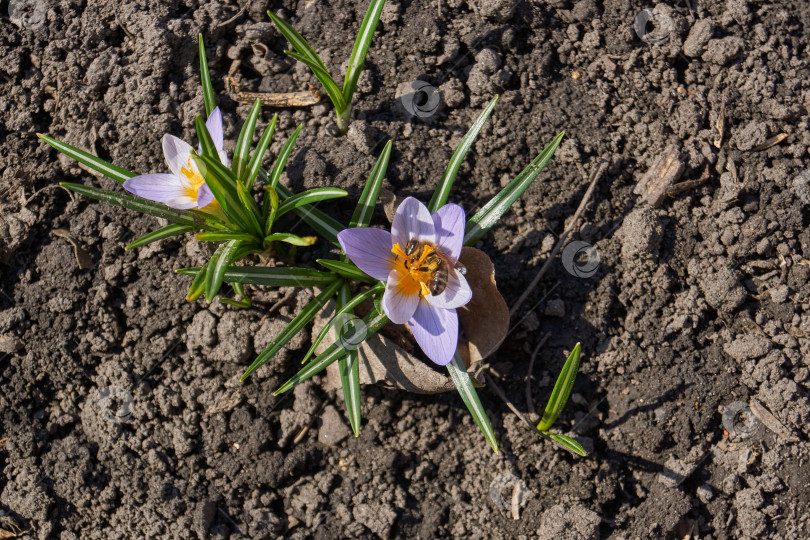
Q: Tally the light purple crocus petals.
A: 12